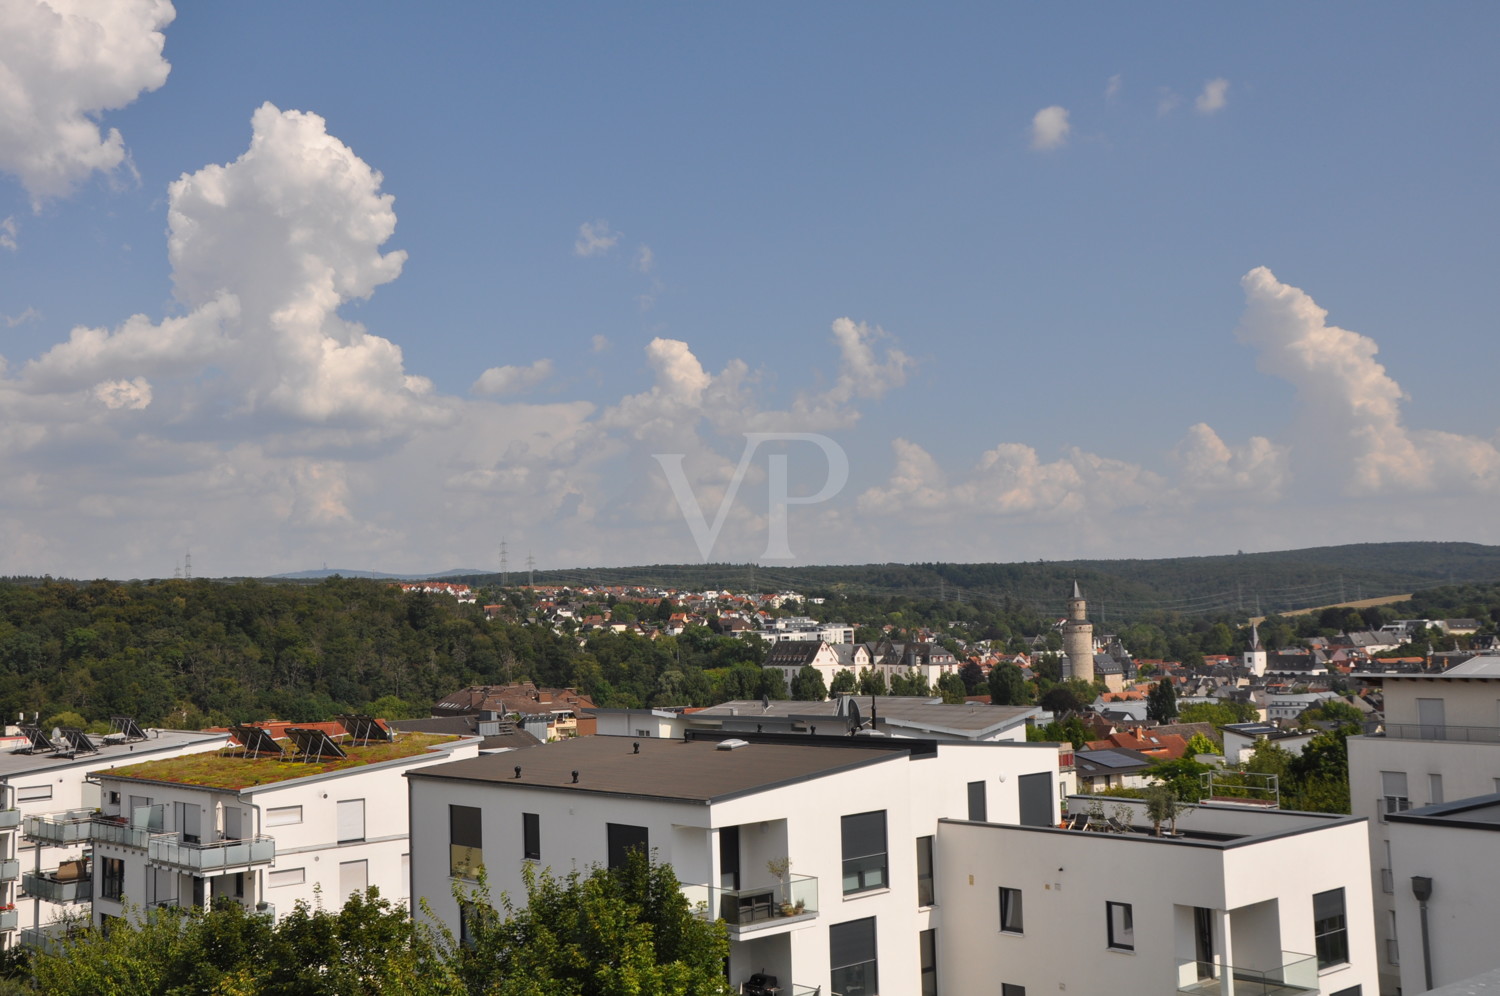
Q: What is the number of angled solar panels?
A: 6